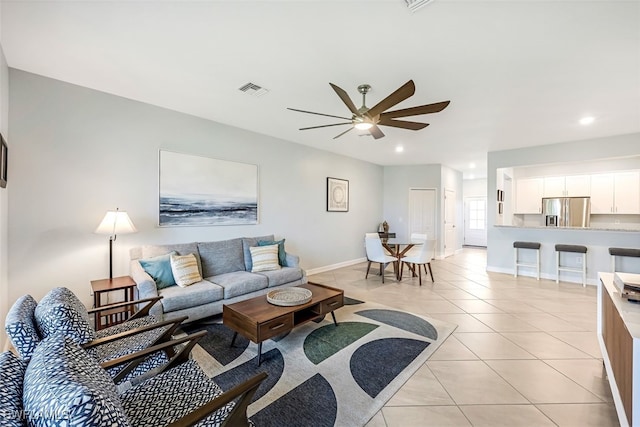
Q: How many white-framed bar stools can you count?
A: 3